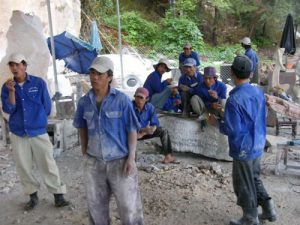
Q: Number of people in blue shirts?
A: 10